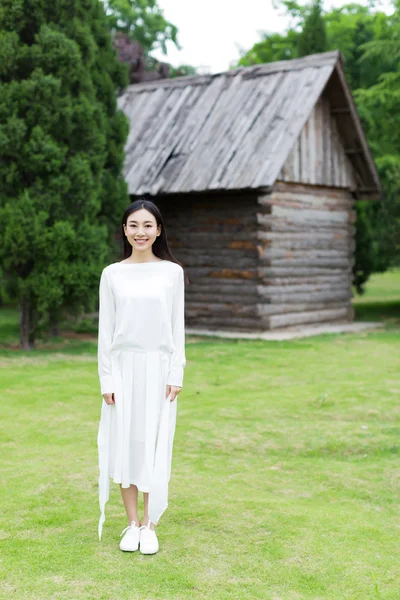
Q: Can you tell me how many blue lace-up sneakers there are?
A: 0